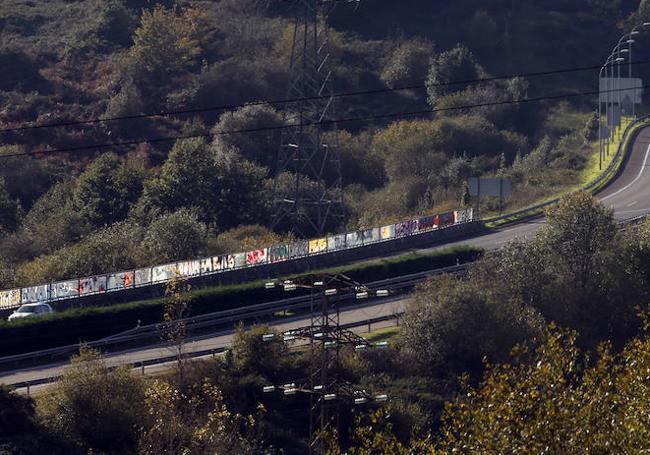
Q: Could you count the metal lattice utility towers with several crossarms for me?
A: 2